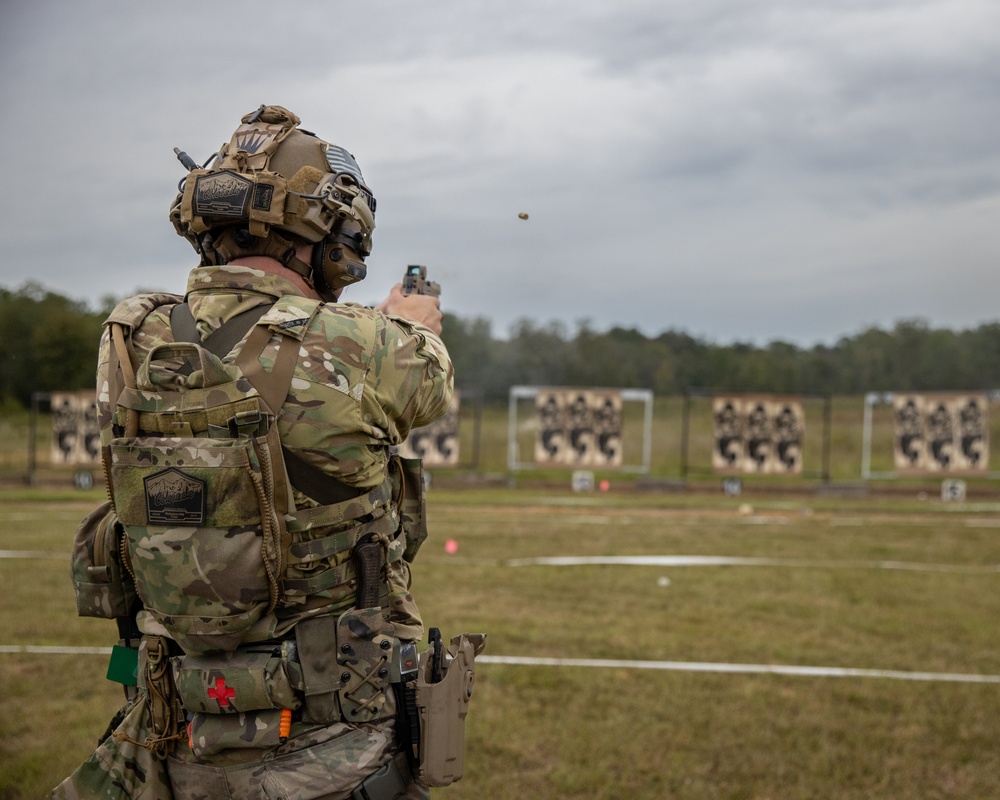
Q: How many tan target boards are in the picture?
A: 5